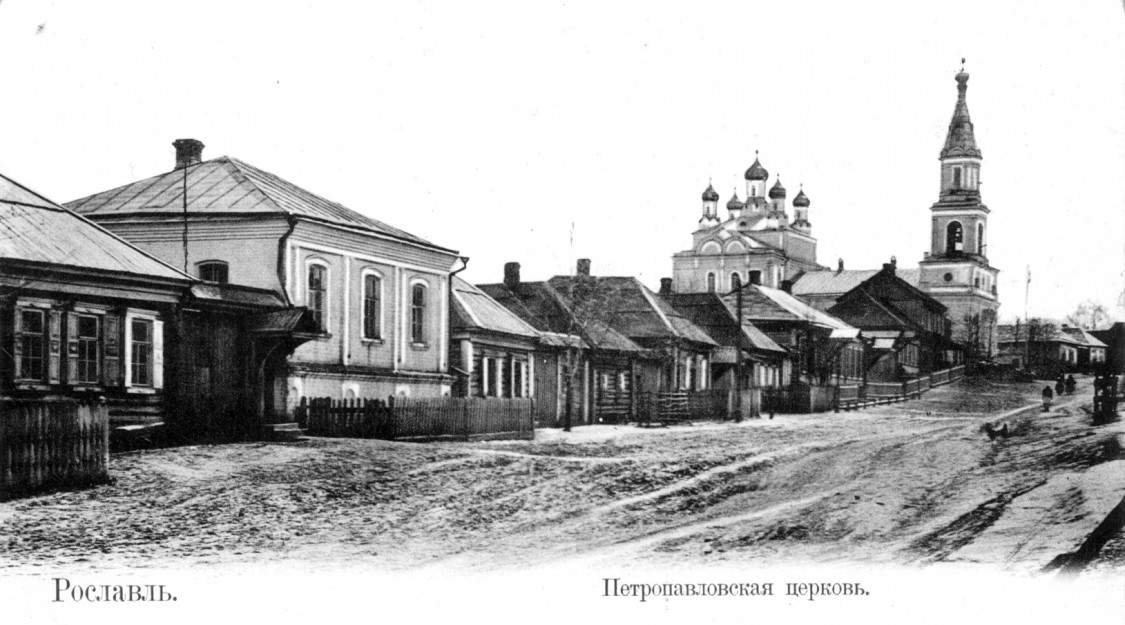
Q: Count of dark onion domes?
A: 5